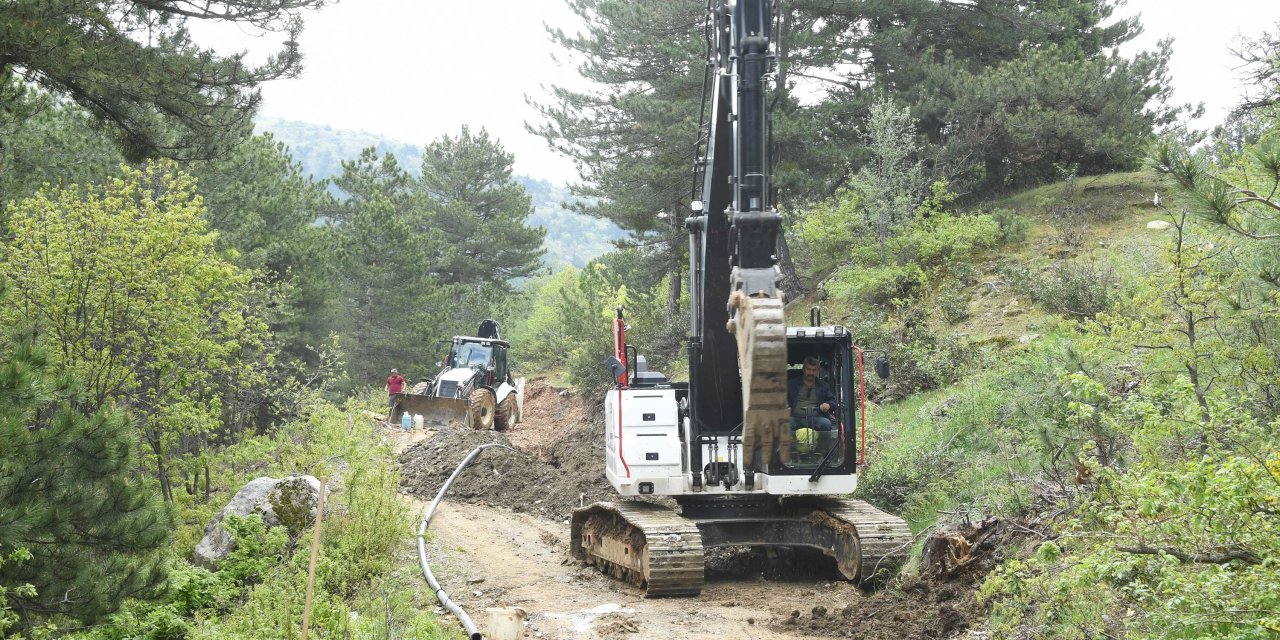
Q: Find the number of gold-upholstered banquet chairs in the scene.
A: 0